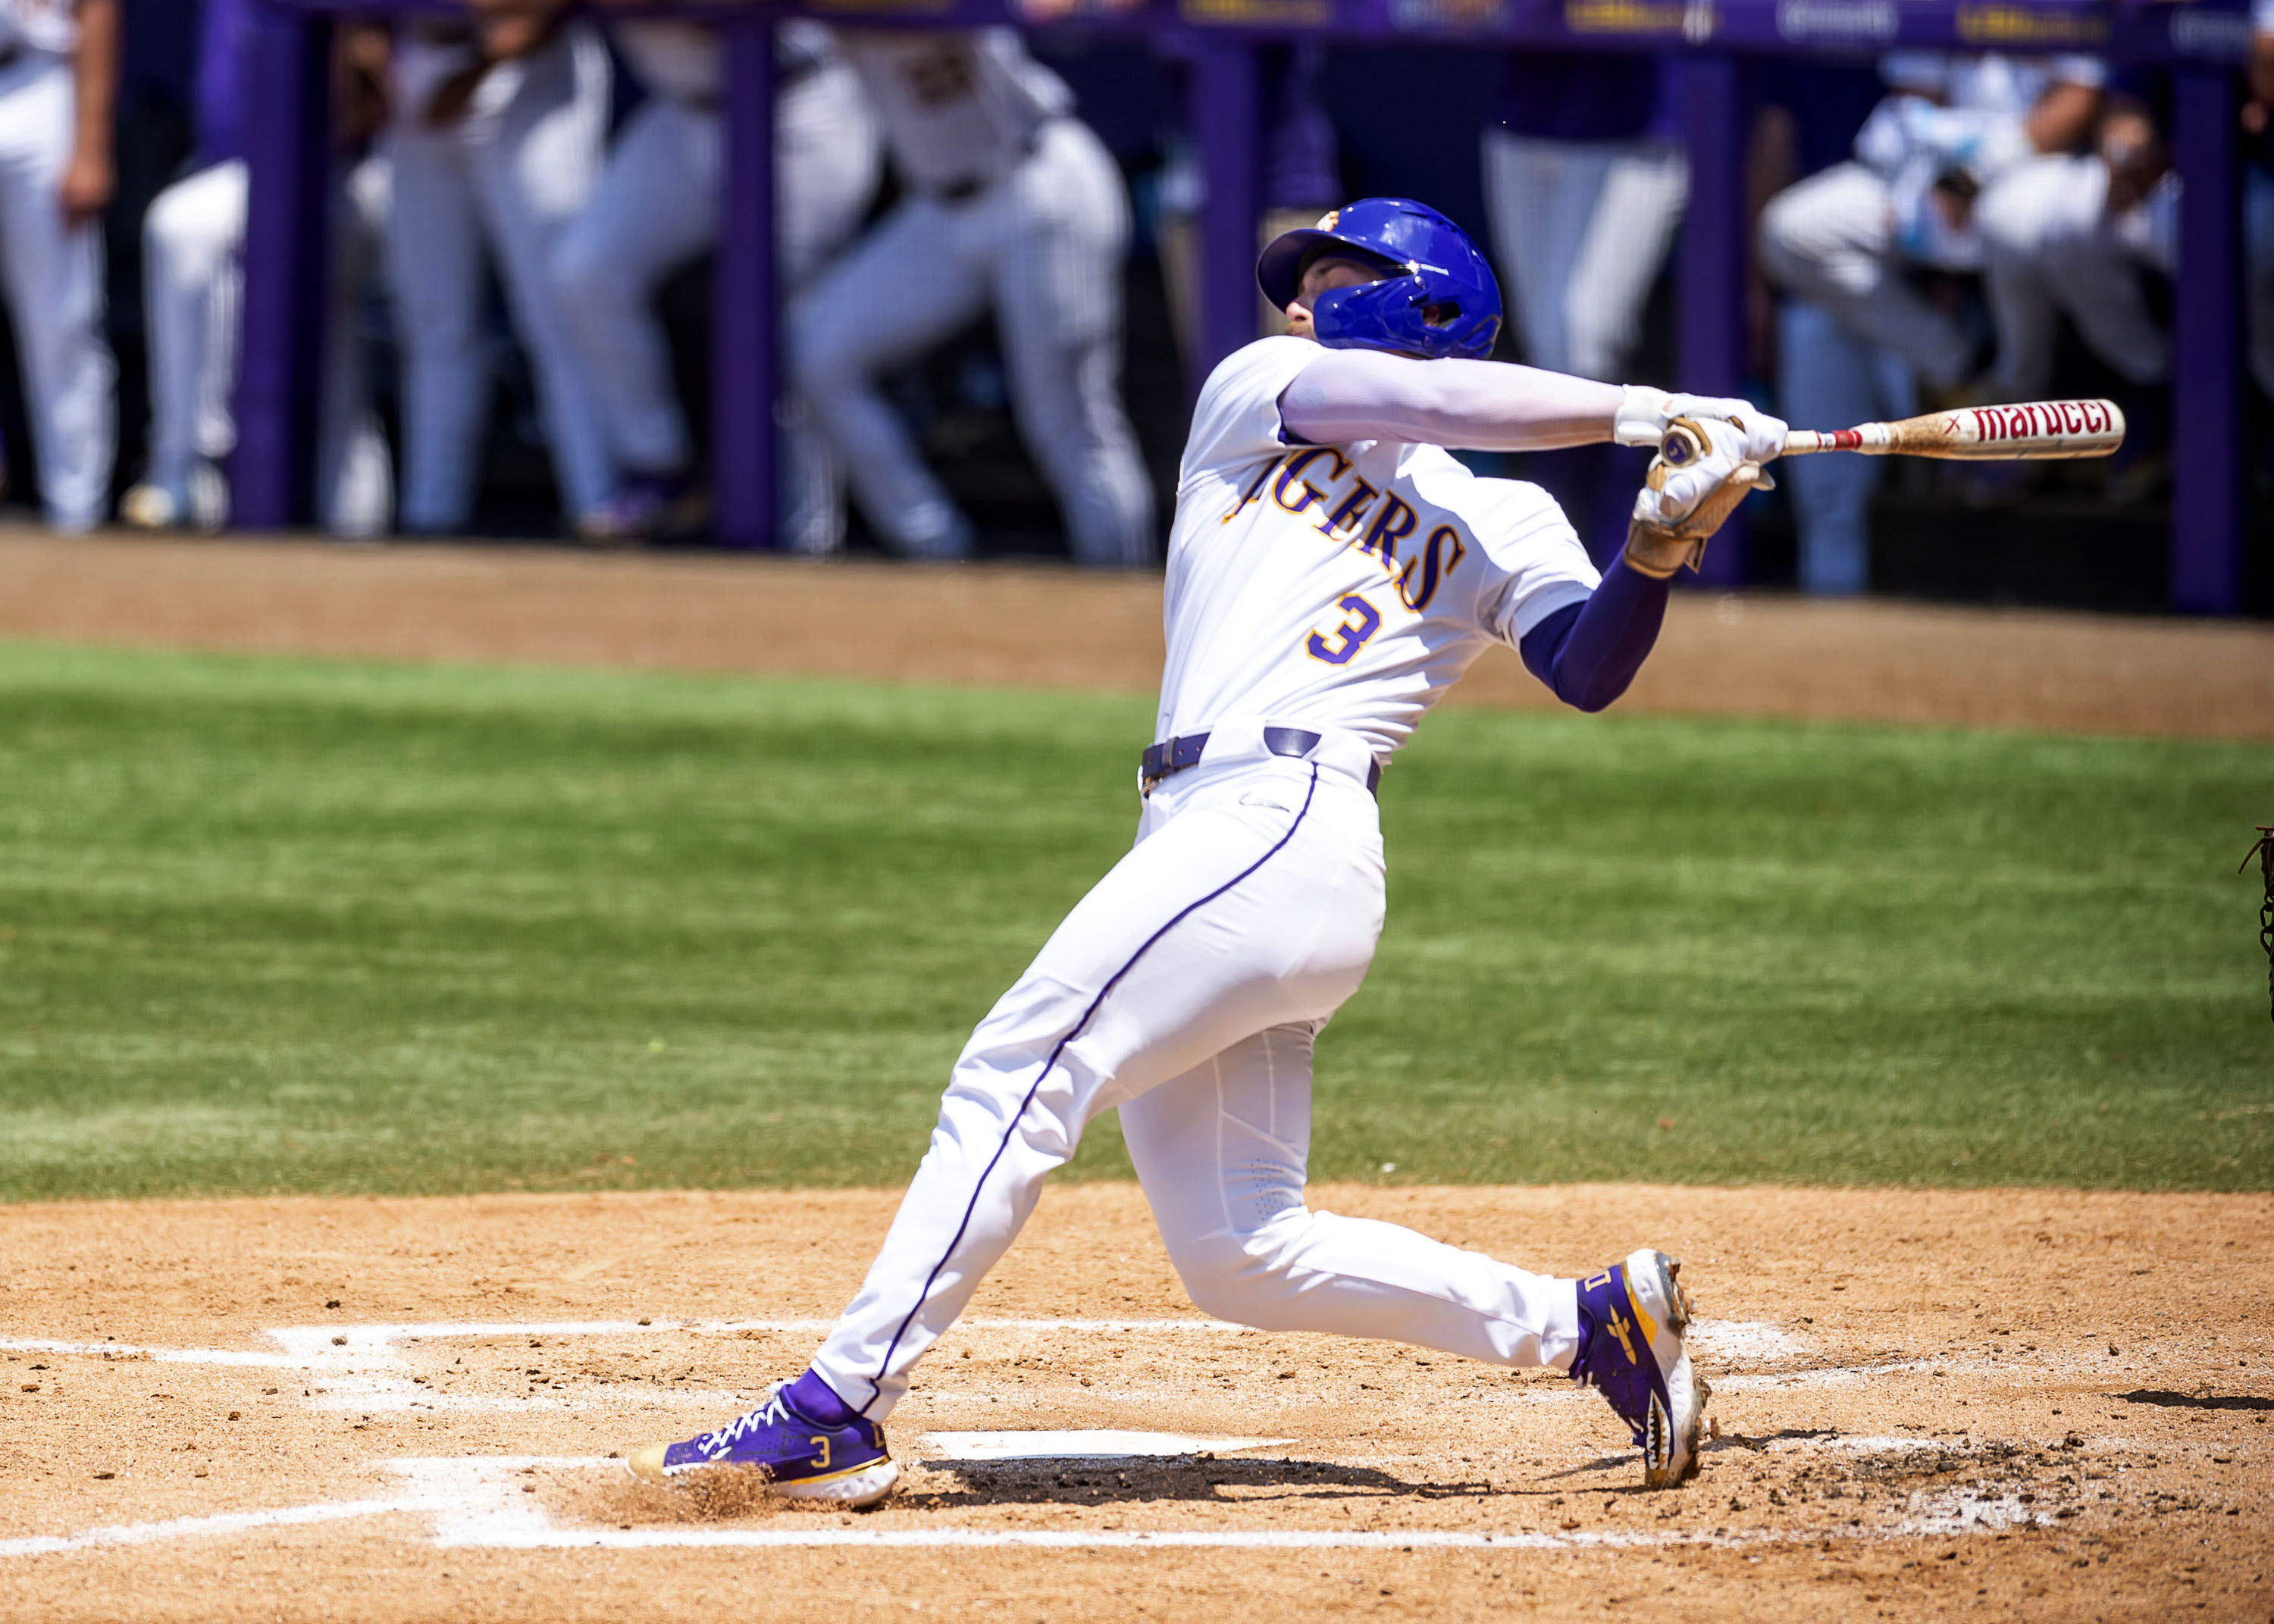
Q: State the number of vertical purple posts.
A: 5